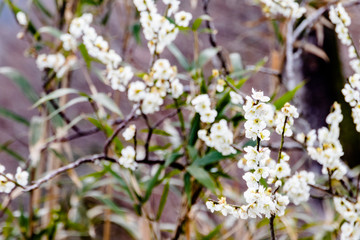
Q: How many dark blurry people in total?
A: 0